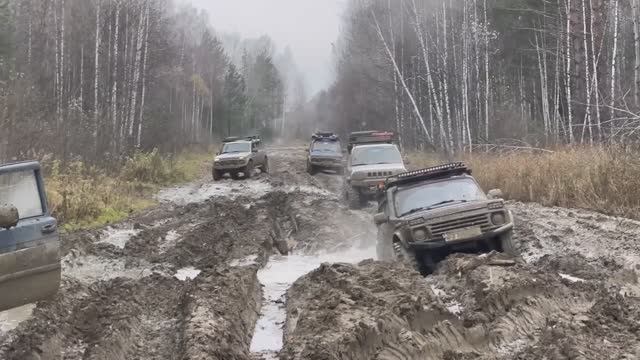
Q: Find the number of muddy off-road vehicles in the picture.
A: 5